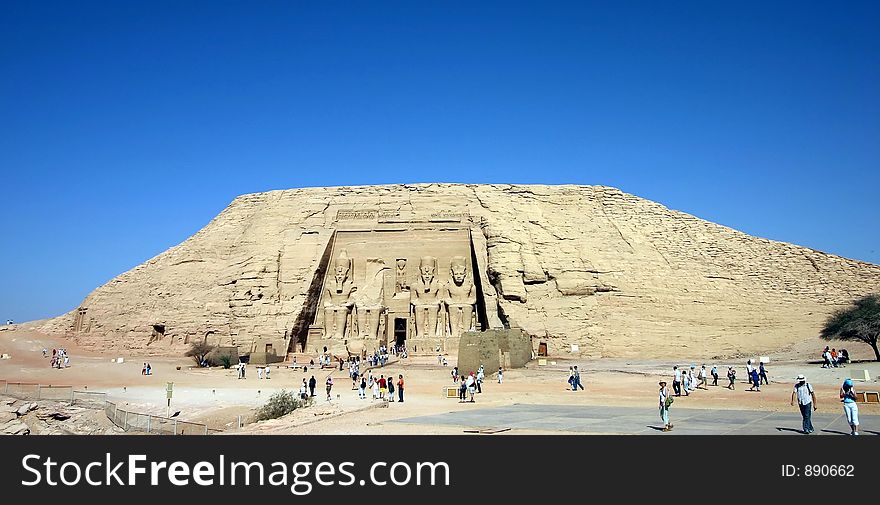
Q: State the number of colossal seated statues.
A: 4